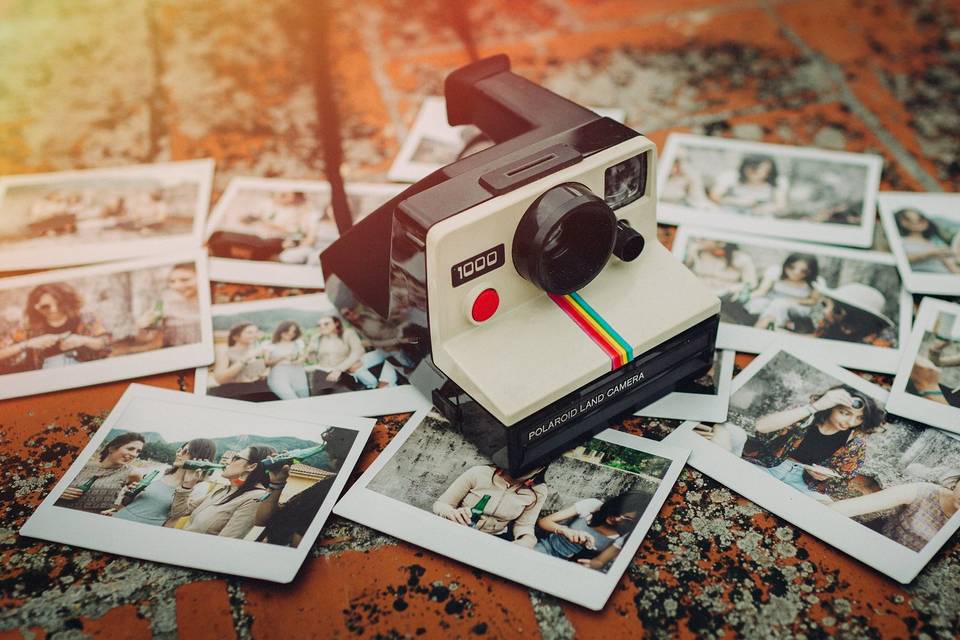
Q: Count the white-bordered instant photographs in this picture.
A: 13